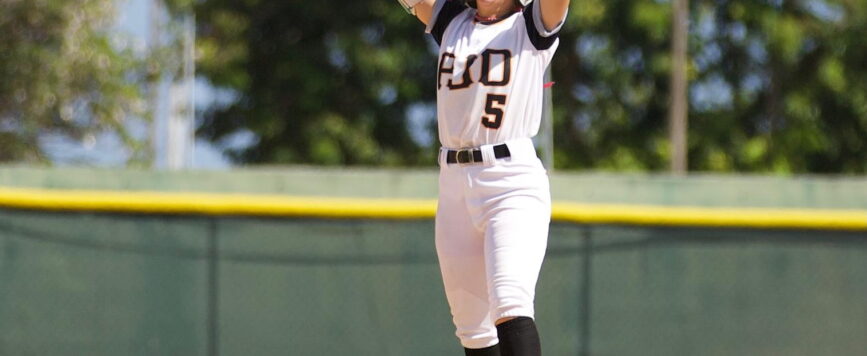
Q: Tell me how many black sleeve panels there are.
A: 2